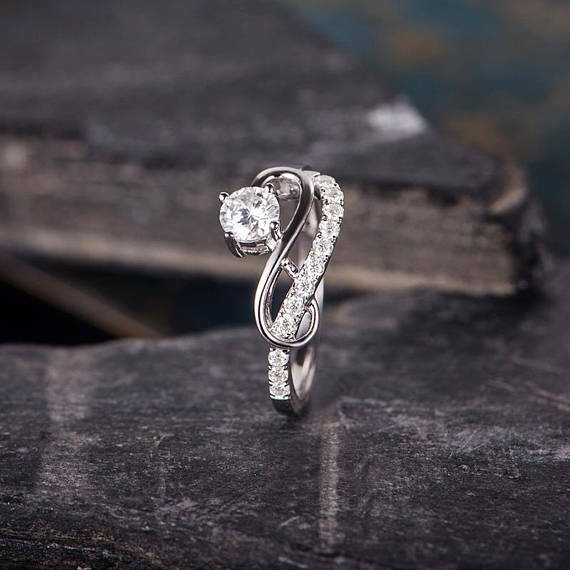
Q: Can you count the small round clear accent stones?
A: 12